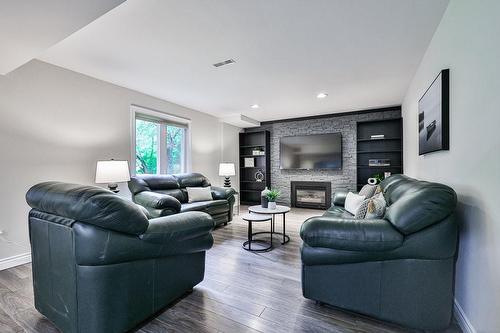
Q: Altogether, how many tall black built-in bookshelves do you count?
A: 2